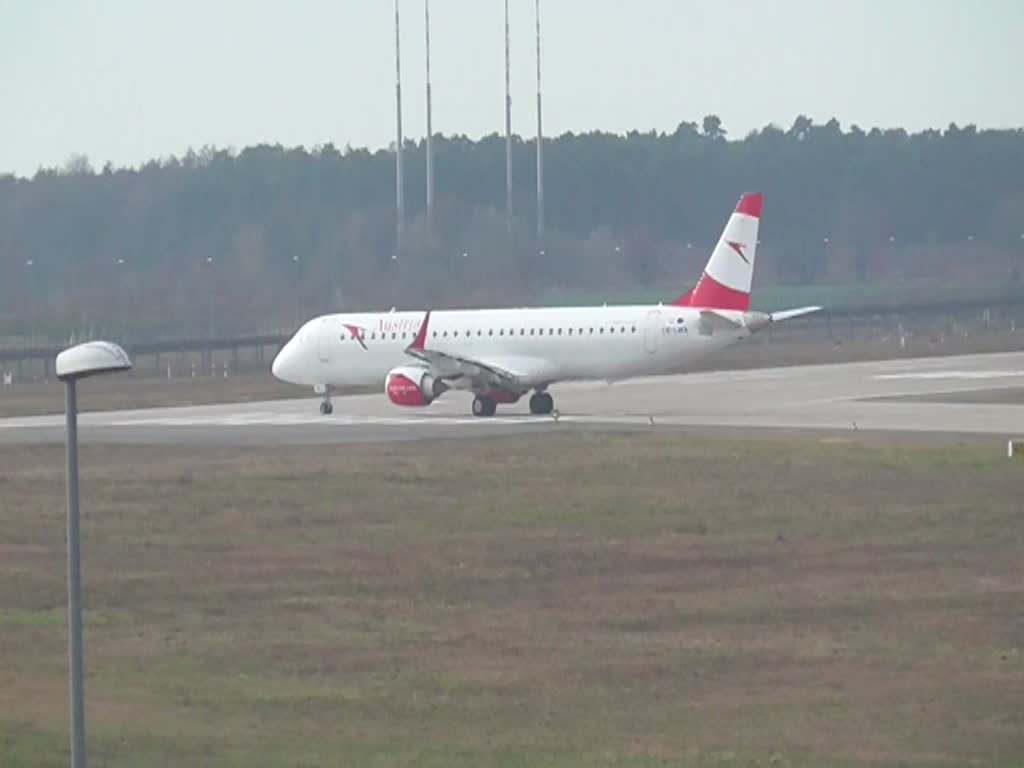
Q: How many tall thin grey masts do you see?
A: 4